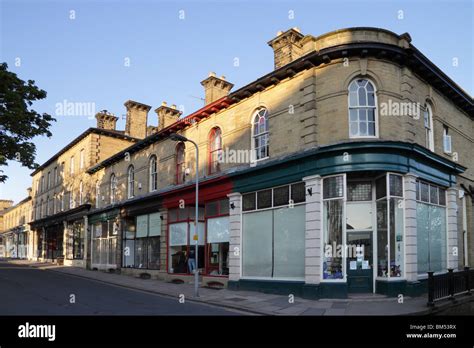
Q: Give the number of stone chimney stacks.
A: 5